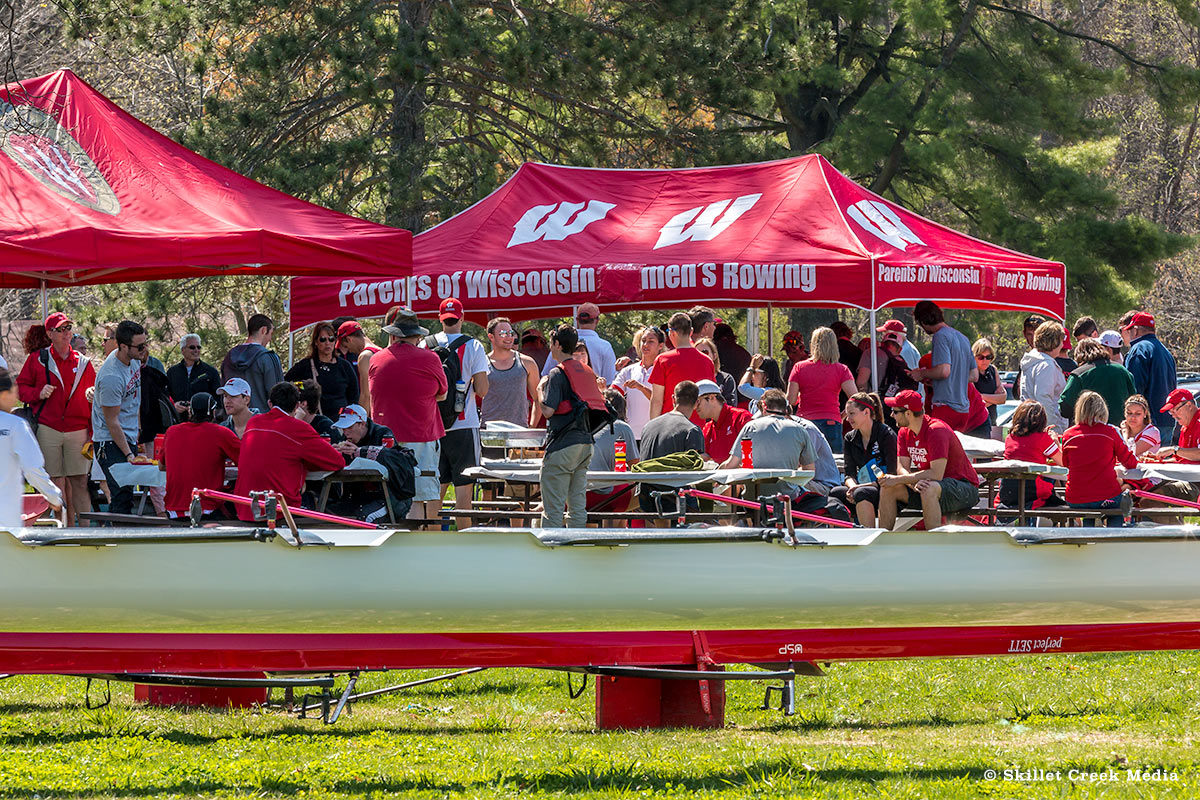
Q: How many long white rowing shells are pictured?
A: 1